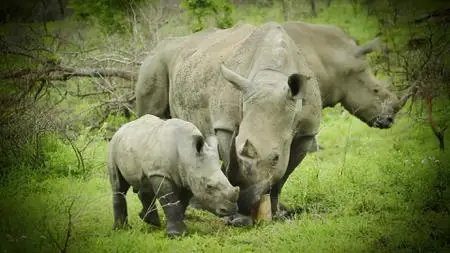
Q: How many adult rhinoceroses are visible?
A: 2